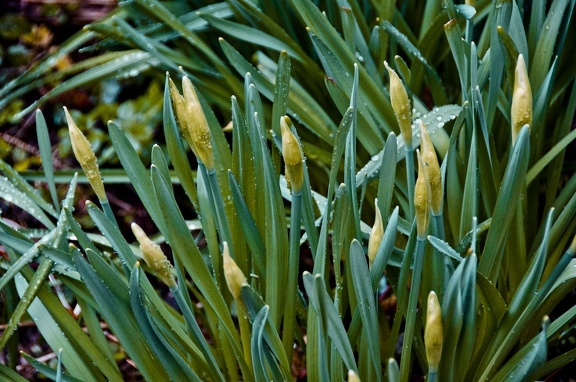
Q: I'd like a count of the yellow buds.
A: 12